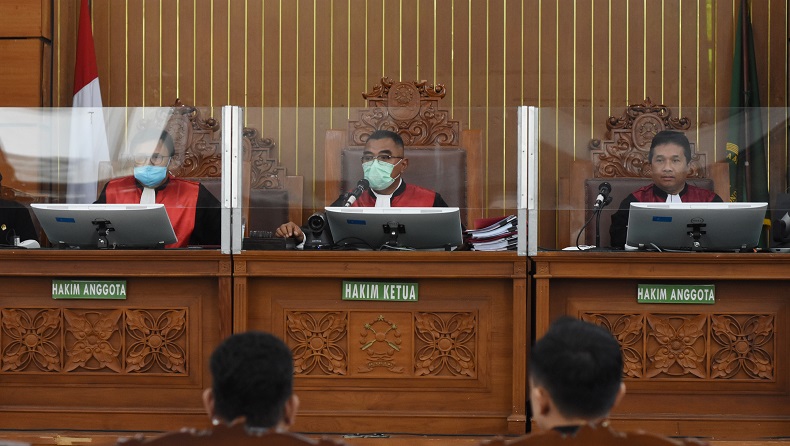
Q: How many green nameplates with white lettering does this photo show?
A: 3